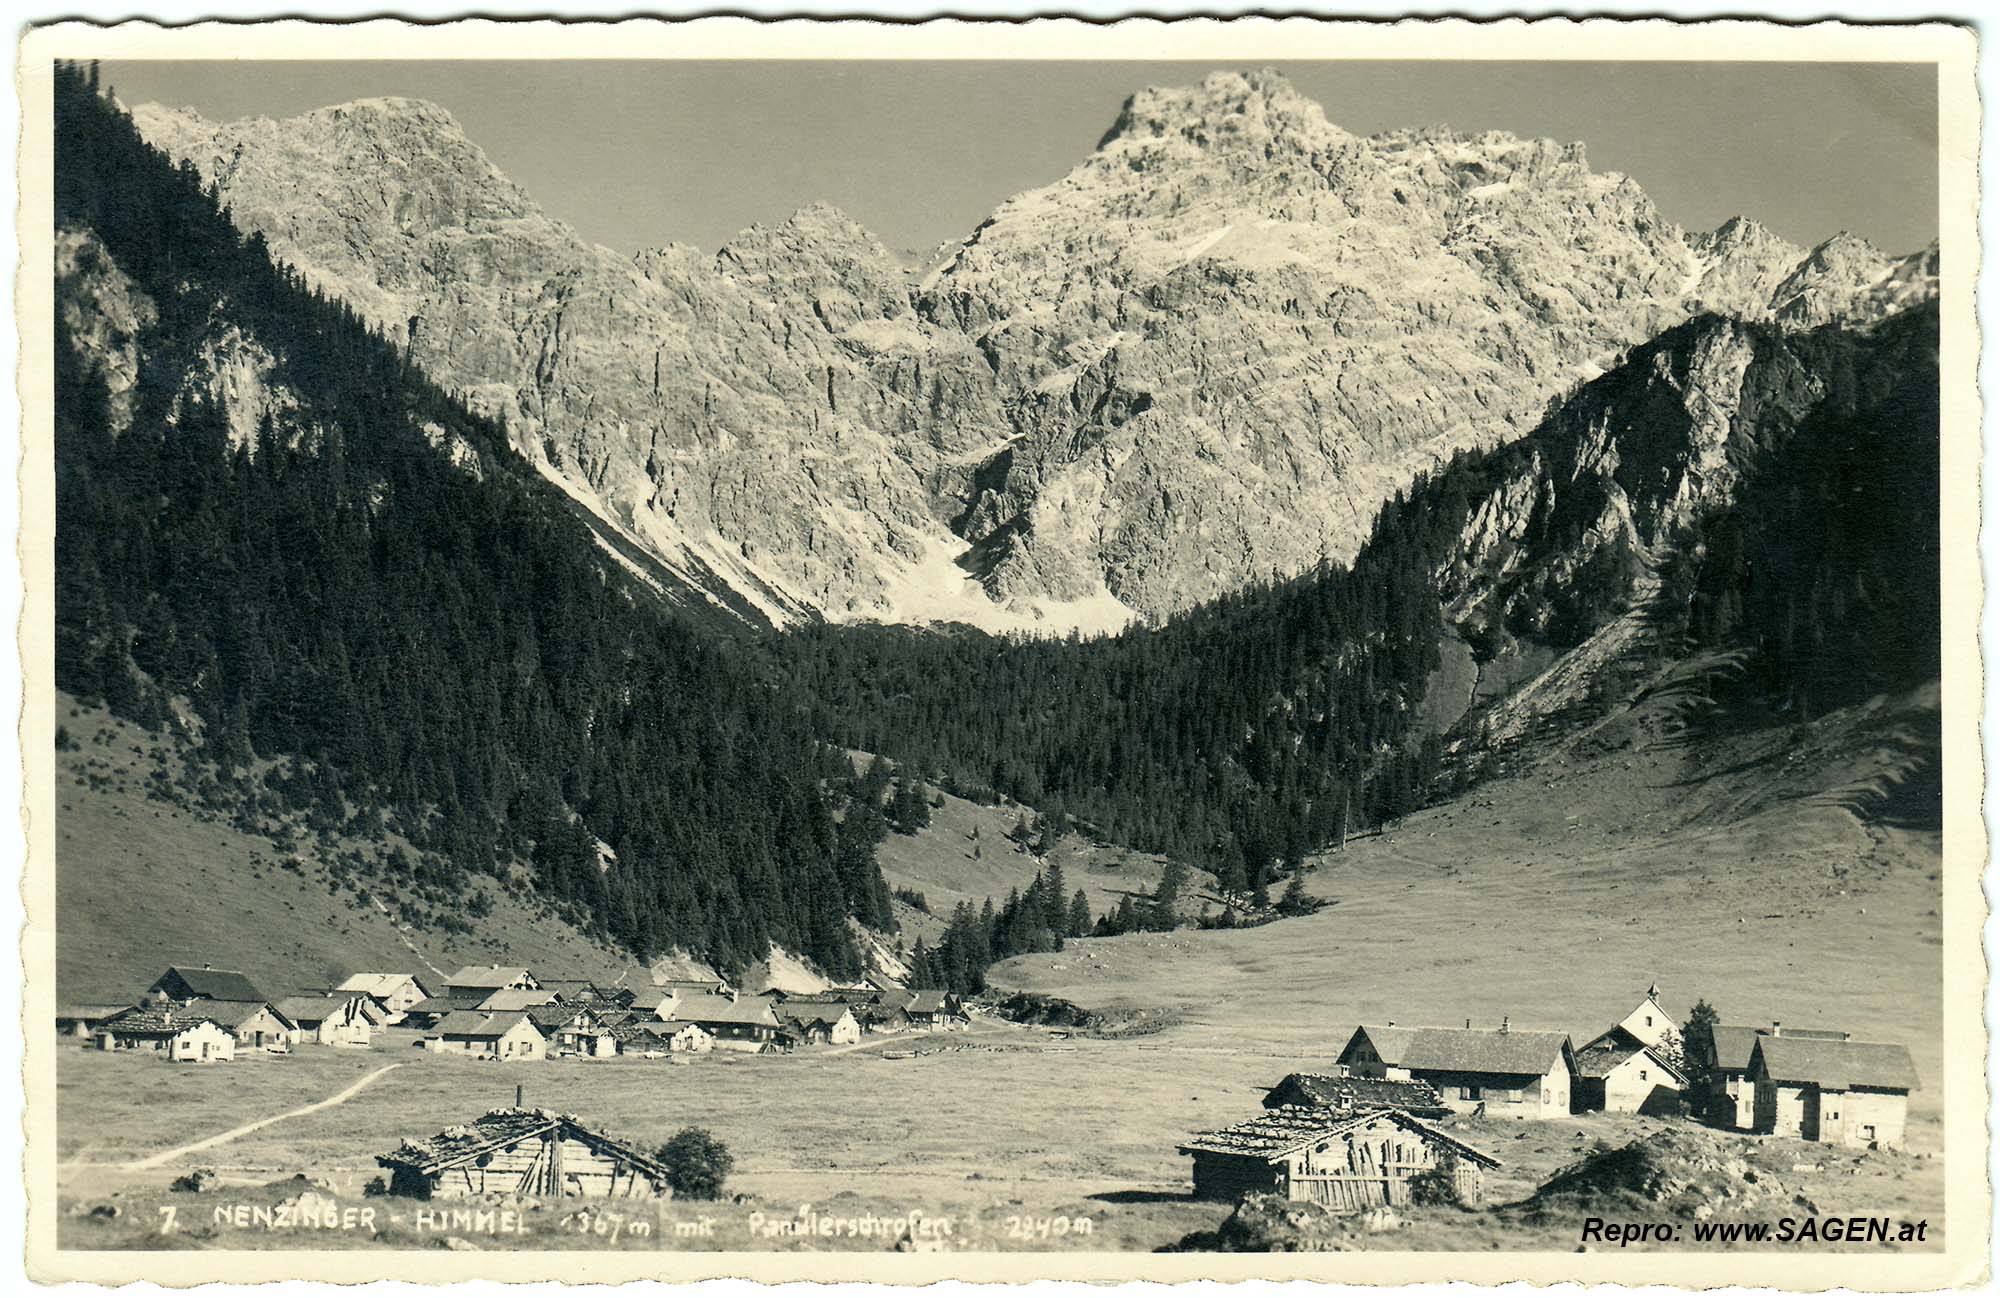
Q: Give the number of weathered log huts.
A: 2